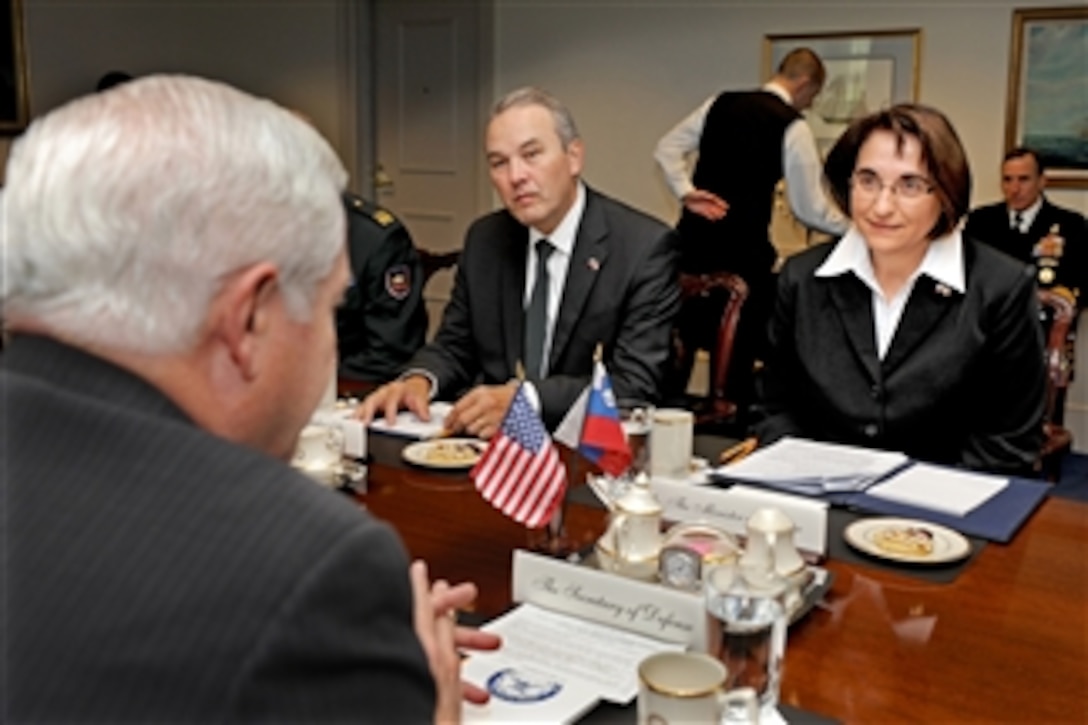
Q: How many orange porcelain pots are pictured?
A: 0